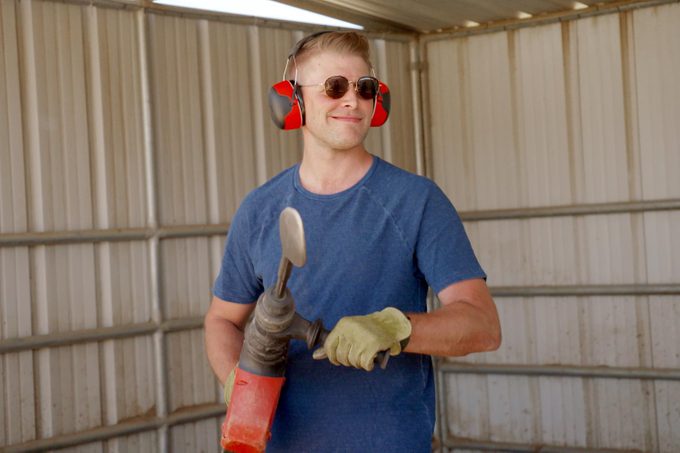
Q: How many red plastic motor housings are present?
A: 1